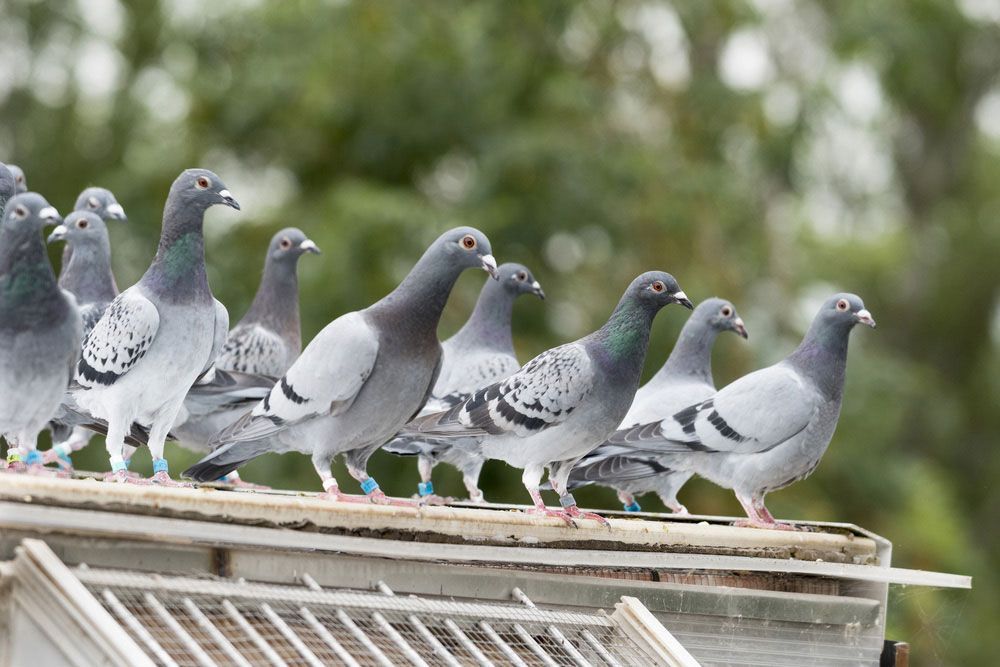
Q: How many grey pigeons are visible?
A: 12